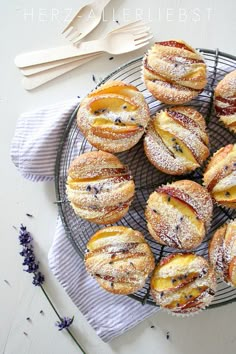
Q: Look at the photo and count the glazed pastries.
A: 10